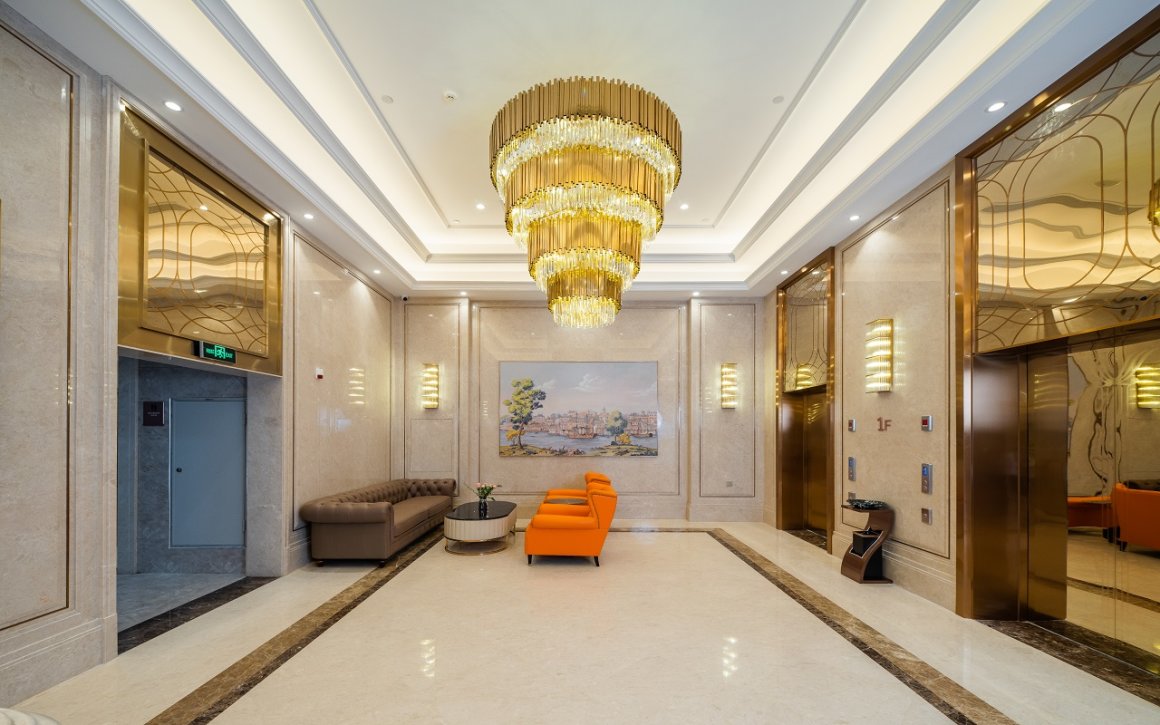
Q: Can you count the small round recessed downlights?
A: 10